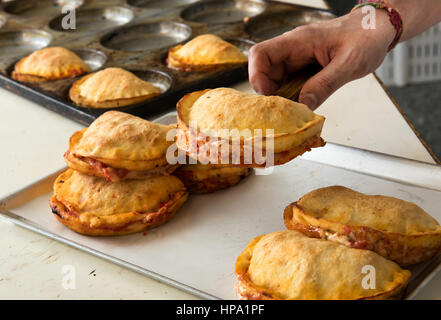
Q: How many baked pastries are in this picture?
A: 9